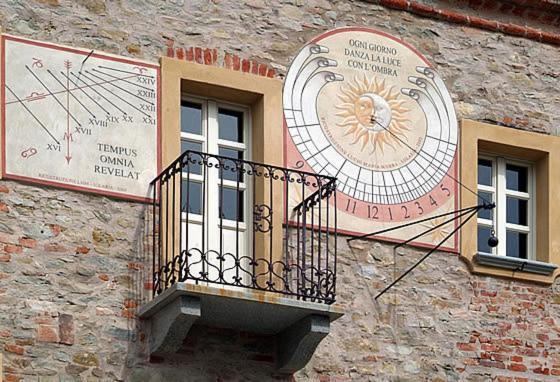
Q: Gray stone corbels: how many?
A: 2